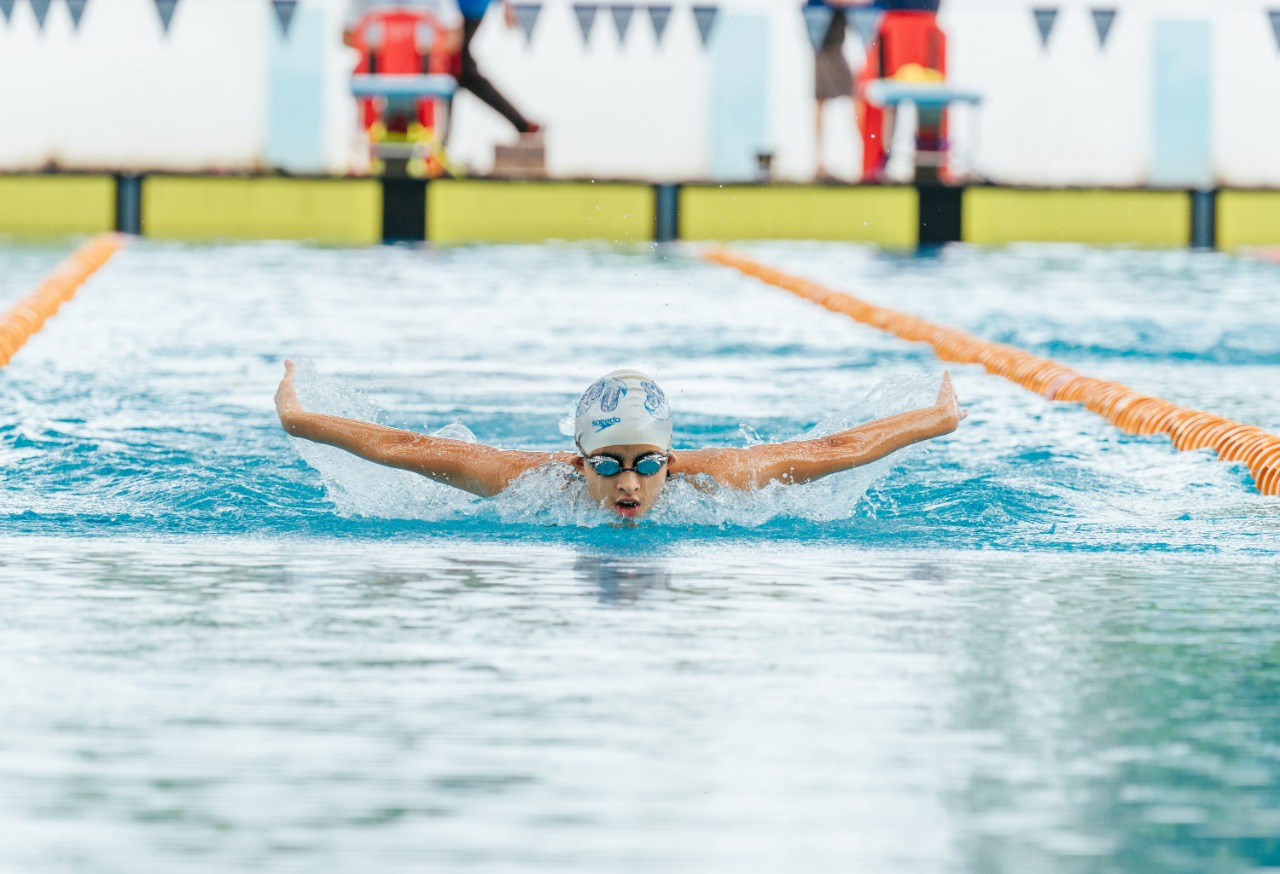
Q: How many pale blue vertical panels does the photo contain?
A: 3